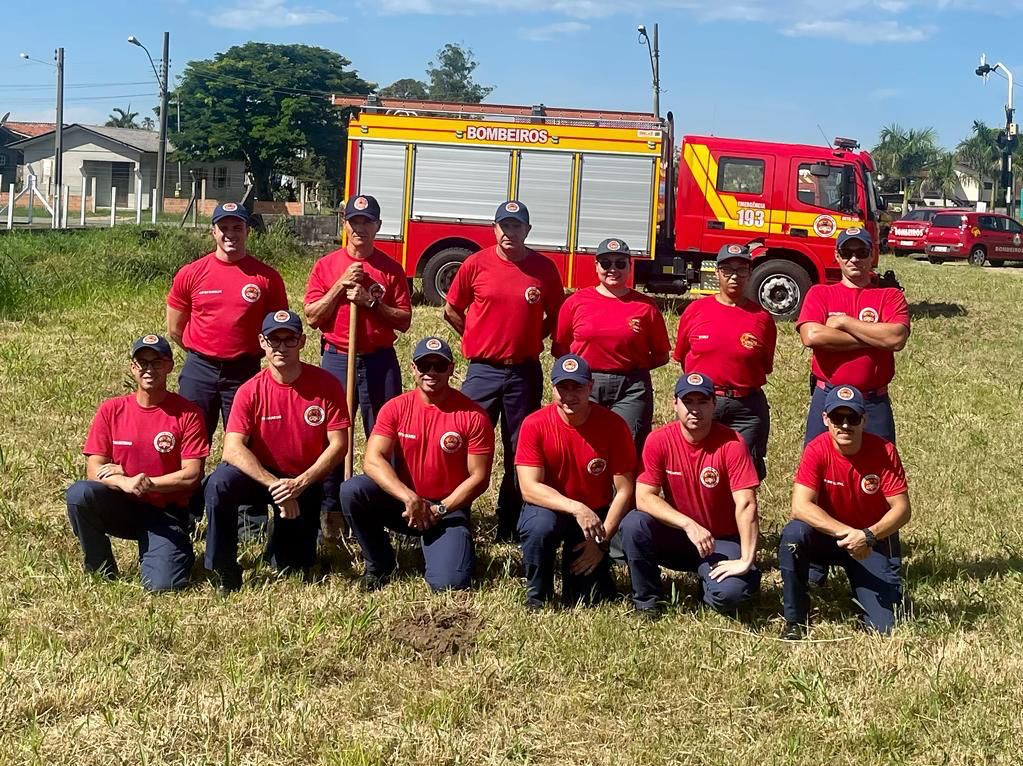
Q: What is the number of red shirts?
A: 12